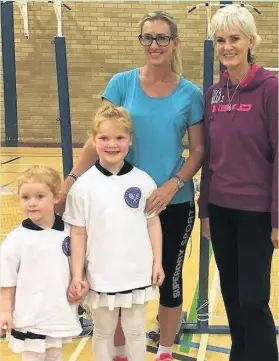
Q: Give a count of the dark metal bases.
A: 2